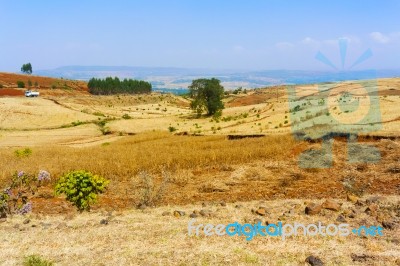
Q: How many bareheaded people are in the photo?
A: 0